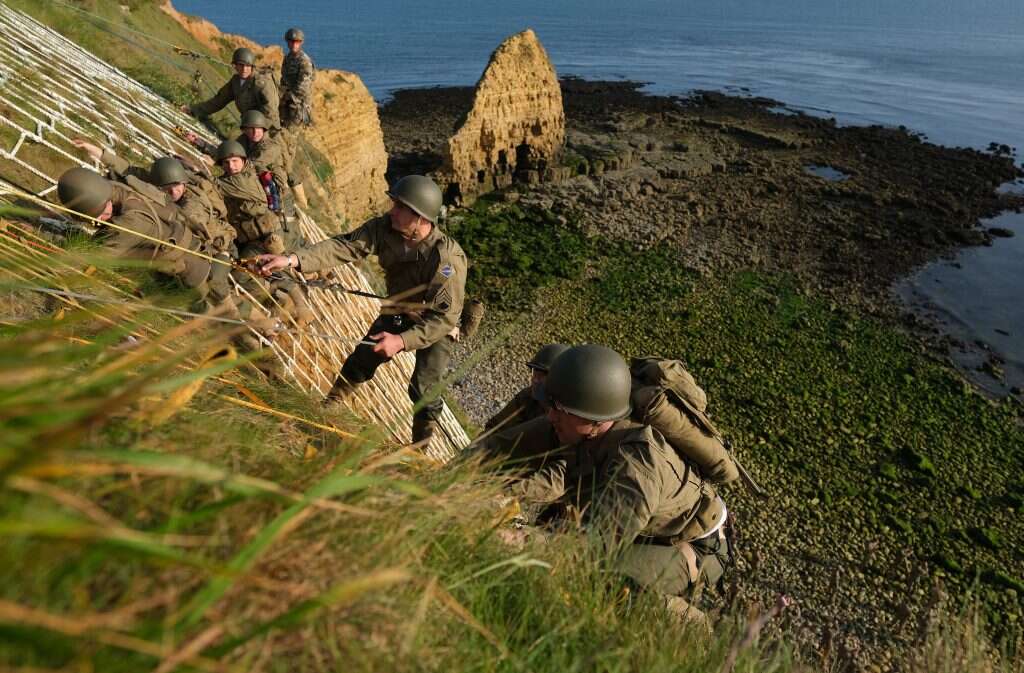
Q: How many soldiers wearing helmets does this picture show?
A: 9